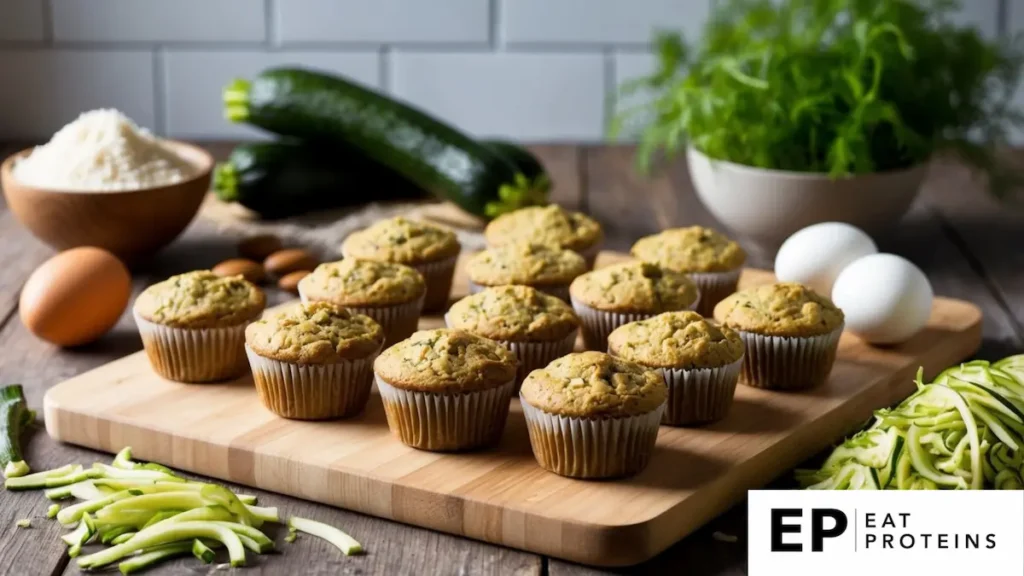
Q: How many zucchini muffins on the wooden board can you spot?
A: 13